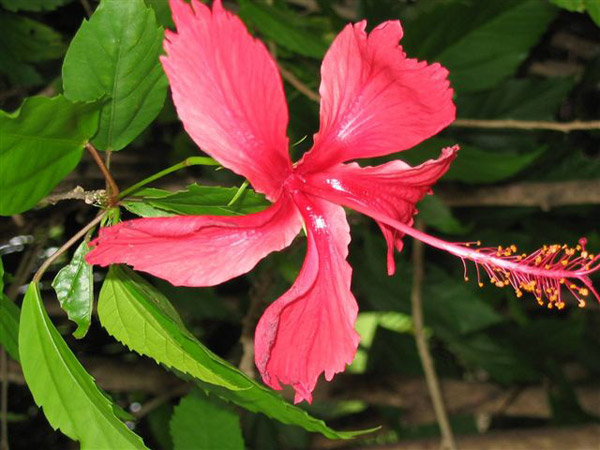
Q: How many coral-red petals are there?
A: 5